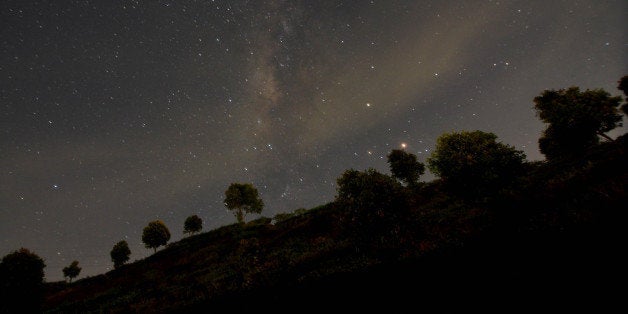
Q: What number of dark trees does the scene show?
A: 11